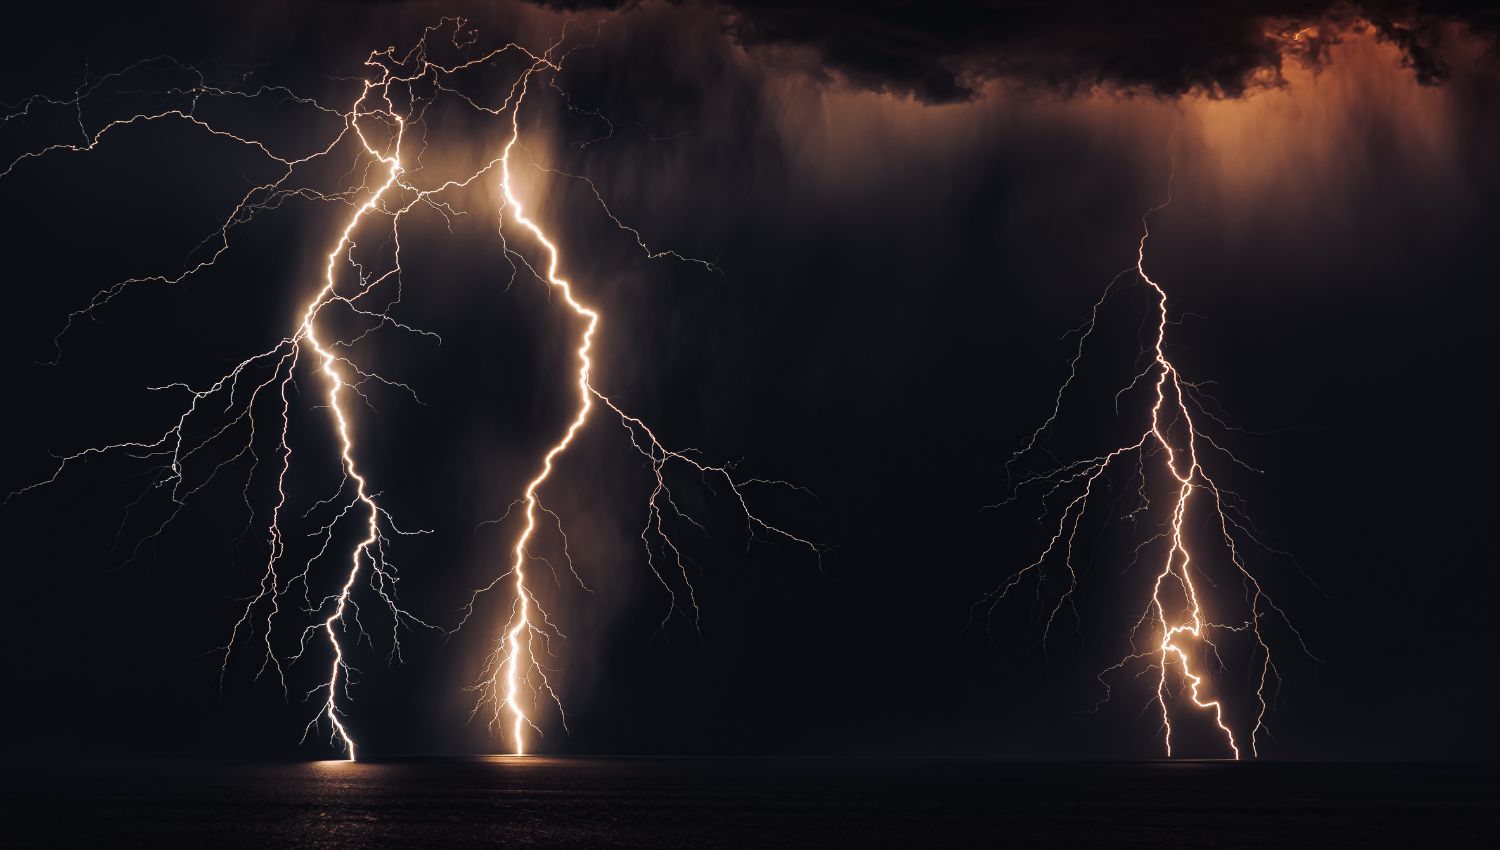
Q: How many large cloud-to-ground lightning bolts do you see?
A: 3